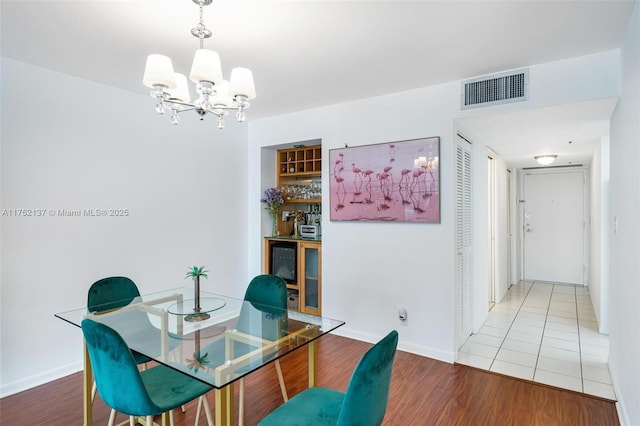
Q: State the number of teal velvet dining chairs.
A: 4